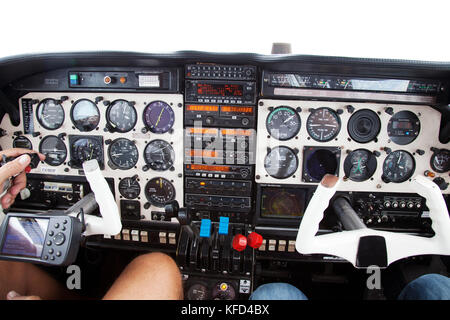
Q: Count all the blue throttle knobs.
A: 2